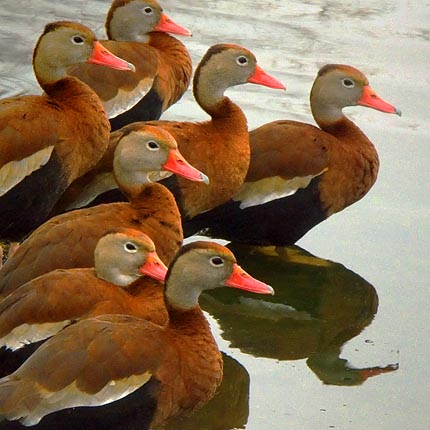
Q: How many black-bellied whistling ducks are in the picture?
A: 7